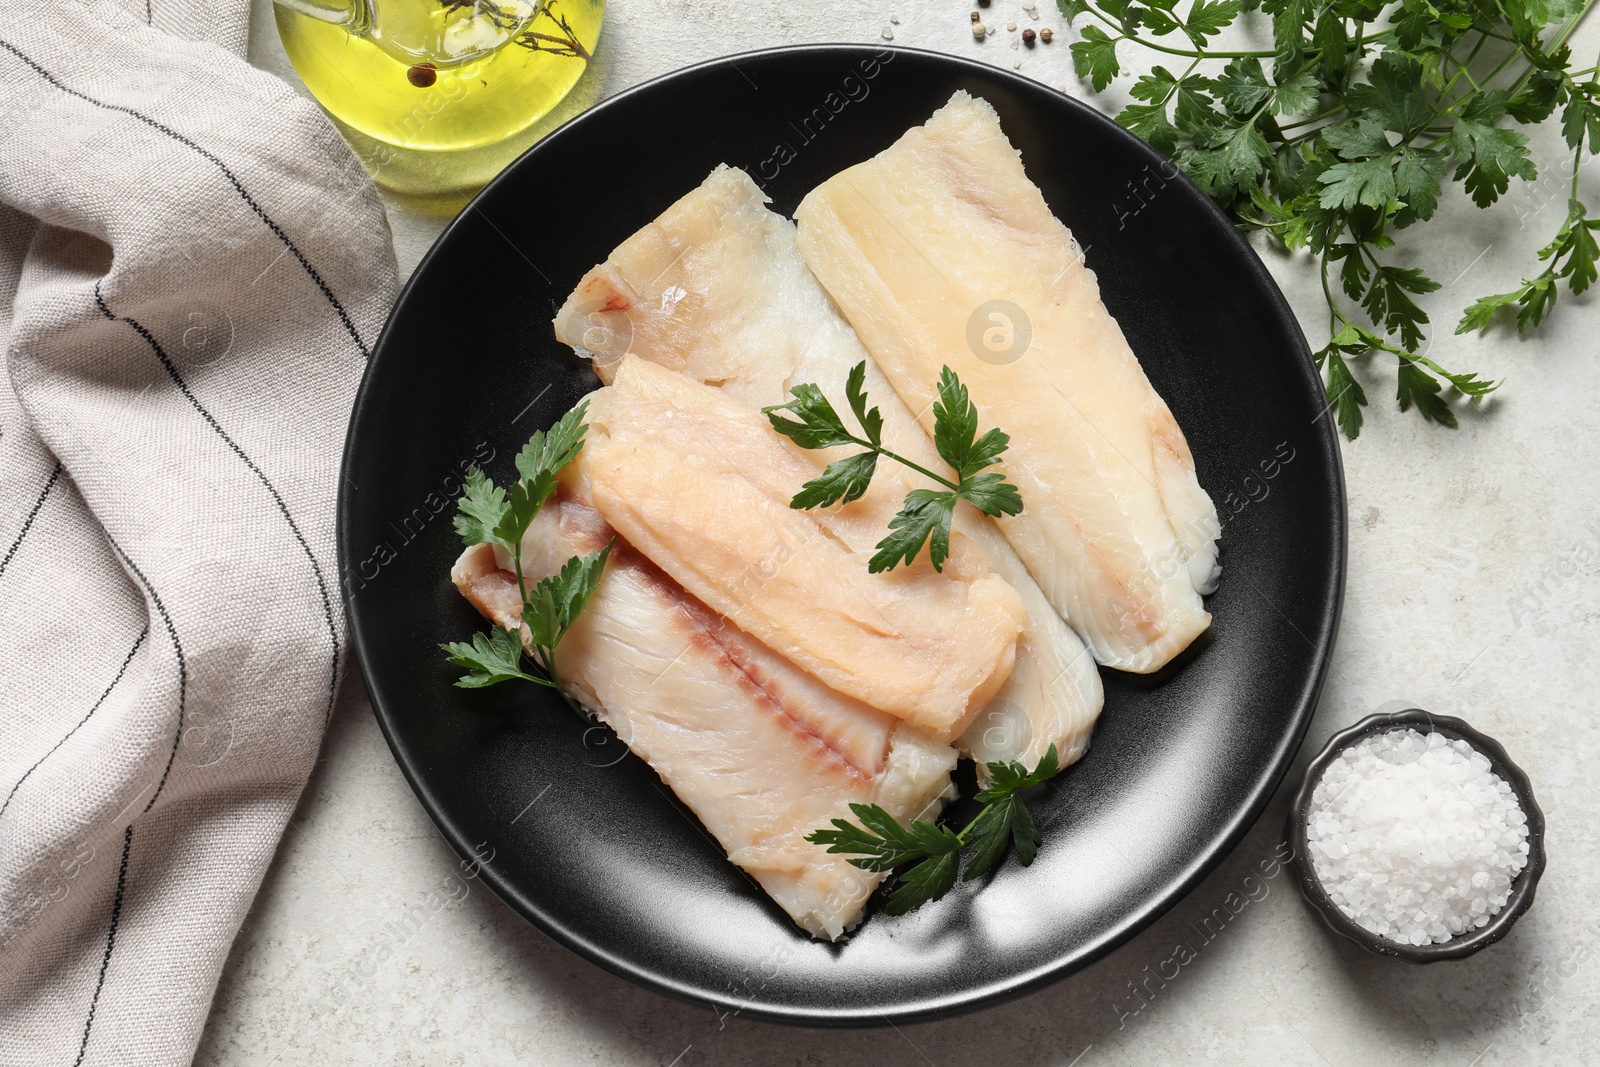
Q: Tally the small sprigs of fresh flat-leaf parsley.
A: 3